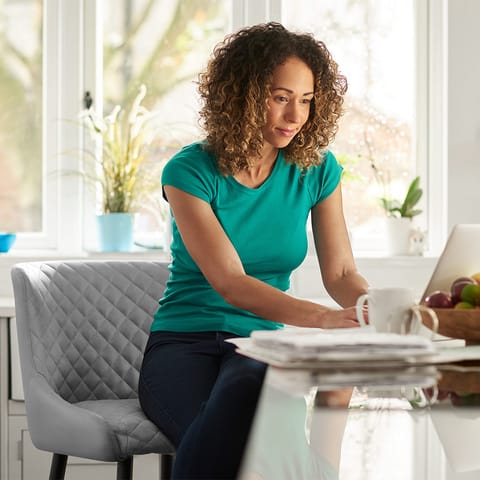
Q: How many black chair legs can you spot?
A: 3